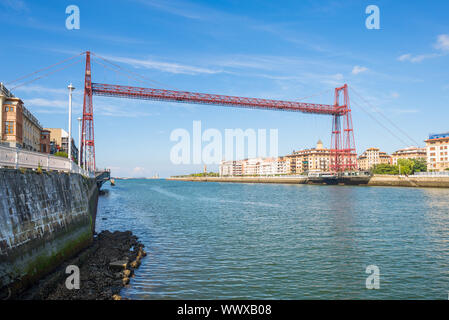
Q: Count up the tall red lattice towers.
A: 2